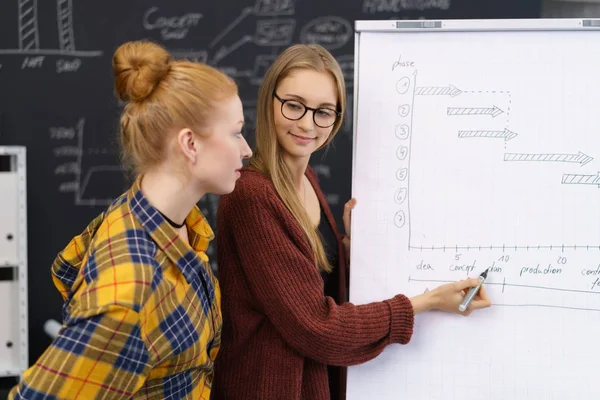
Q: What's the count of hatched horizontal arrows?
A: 5